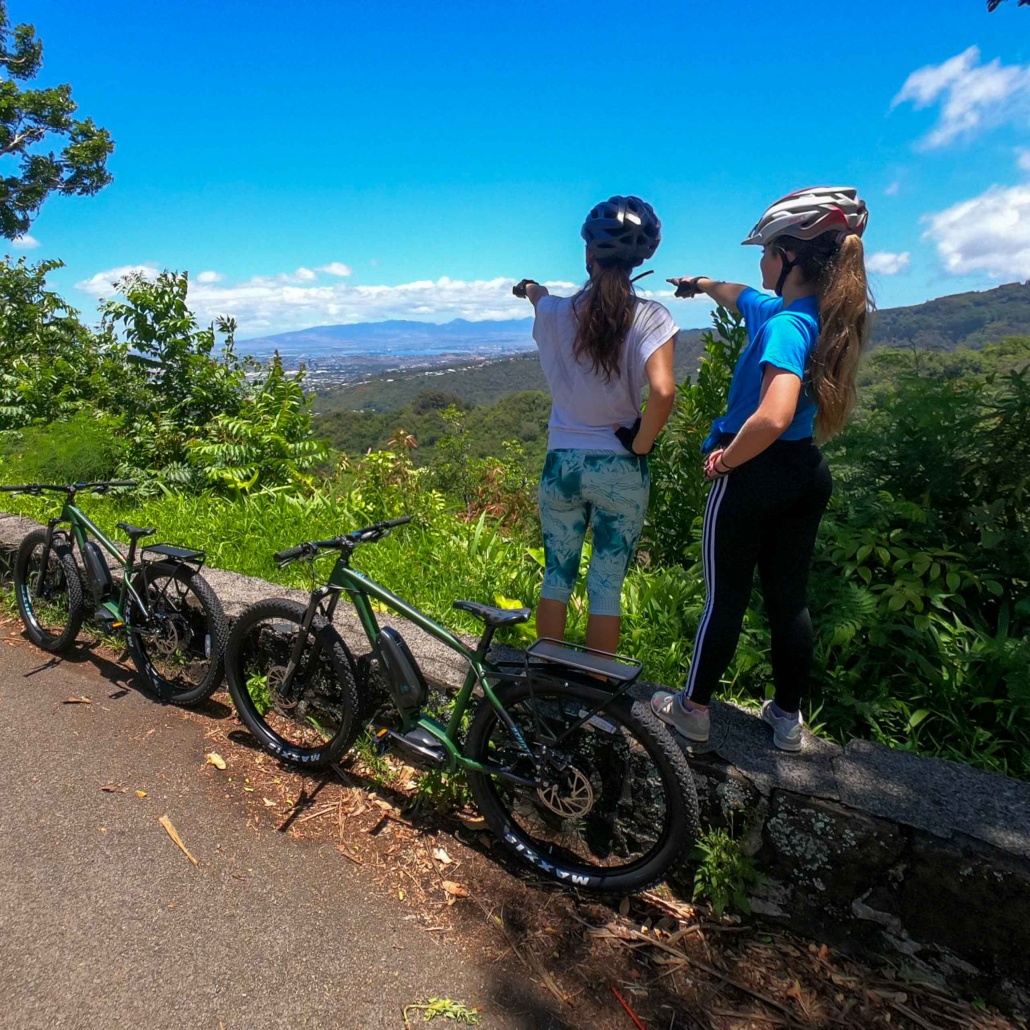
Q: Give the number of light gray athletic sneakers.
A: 2